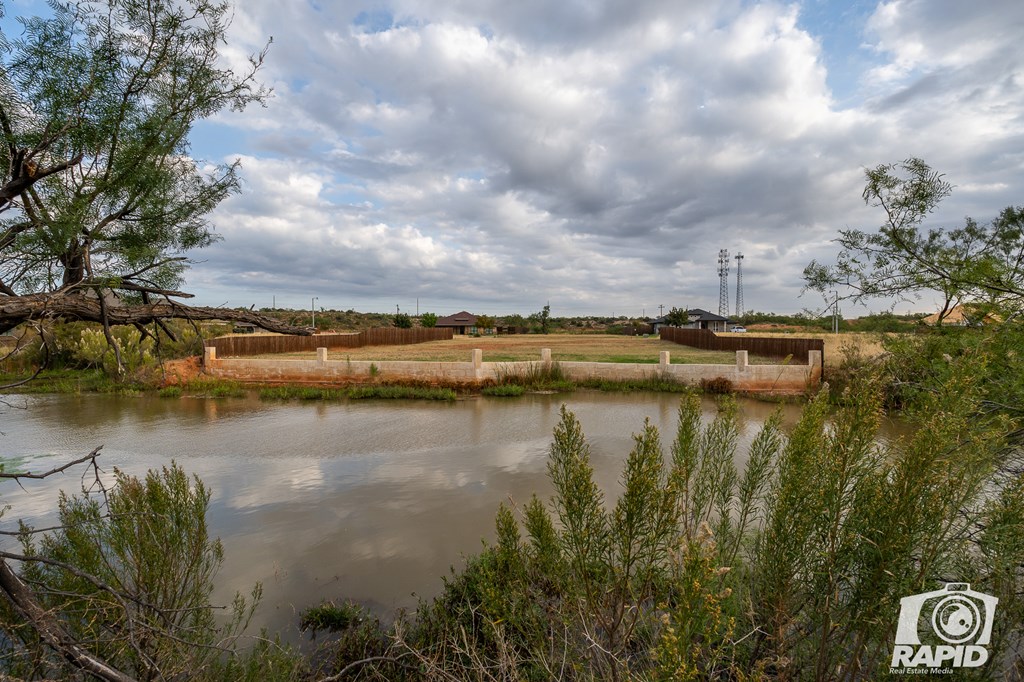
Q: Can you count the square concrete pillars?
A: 7